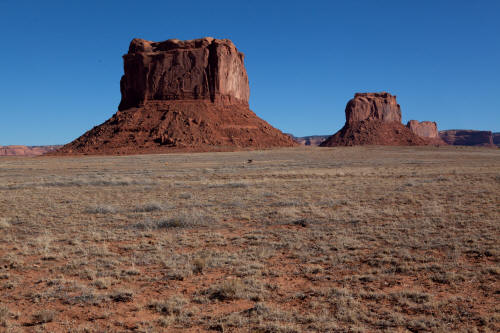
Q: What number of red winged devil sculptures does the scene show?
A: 0